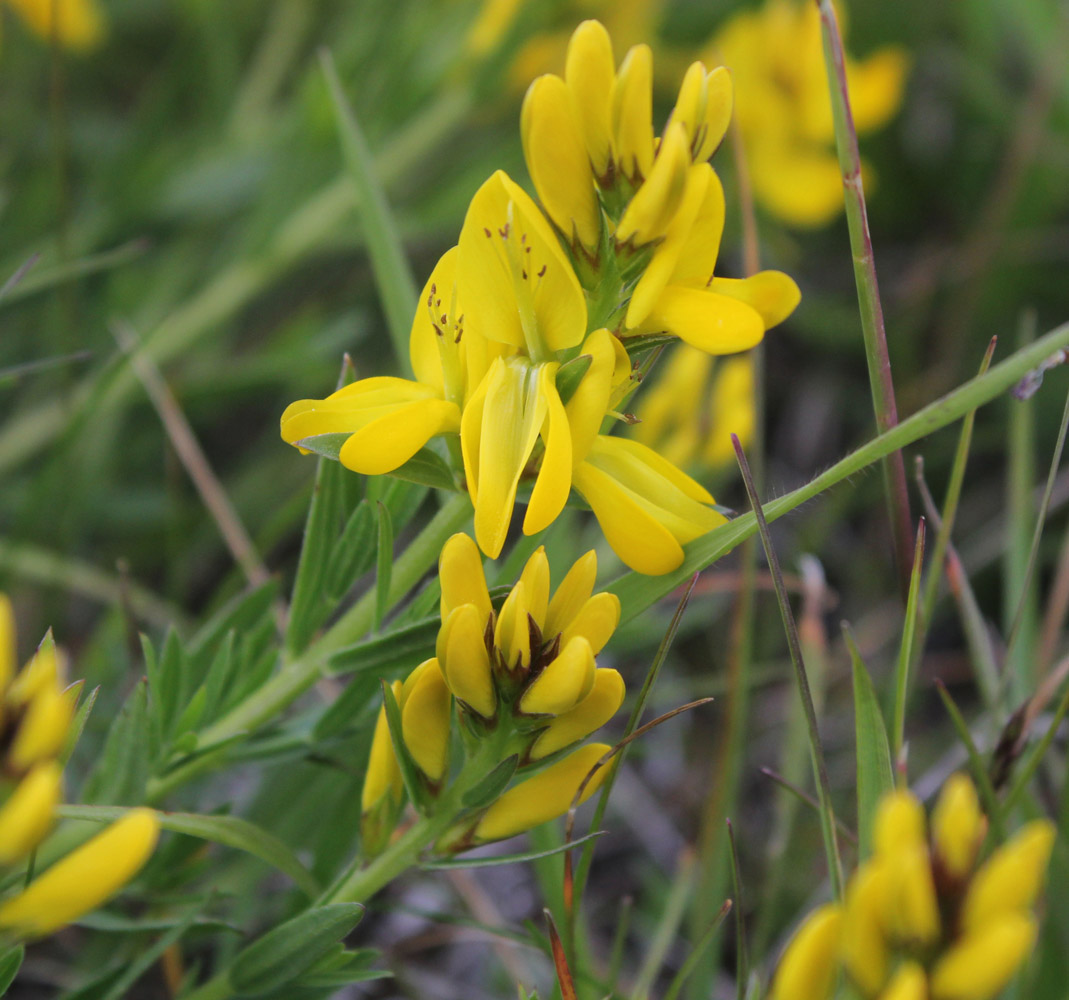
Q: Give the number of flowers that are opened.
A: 4